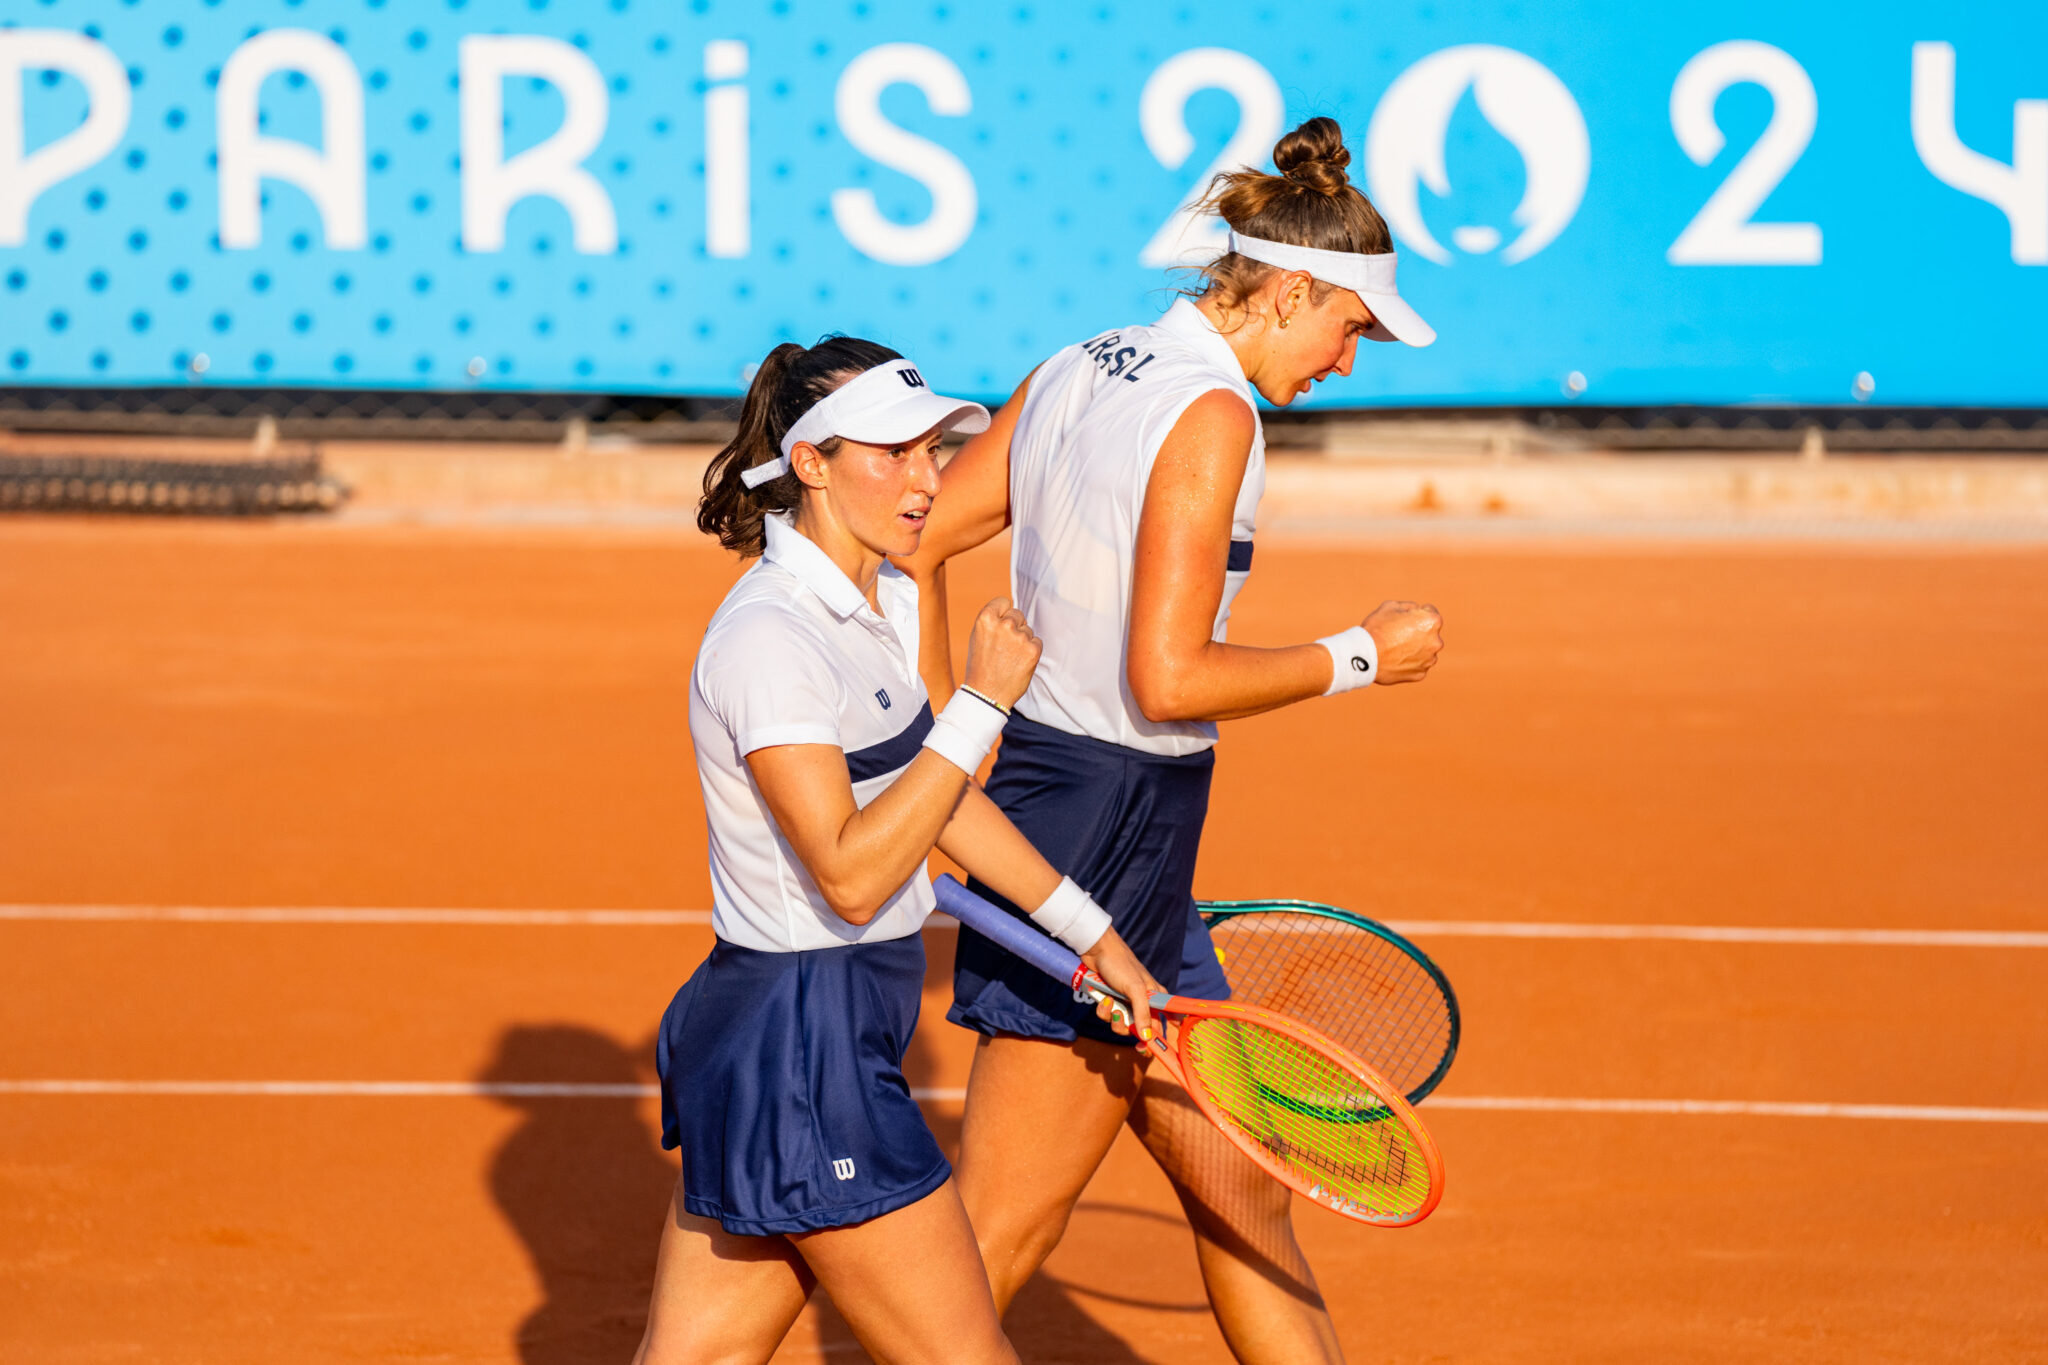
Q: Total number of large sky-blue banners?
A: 1